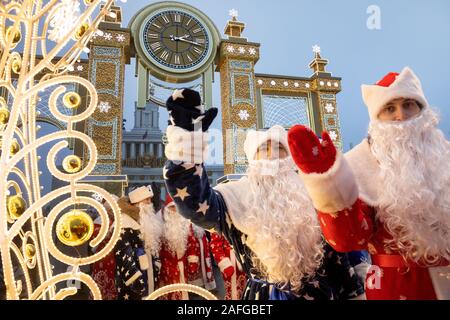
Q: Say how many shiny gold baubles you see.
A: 11